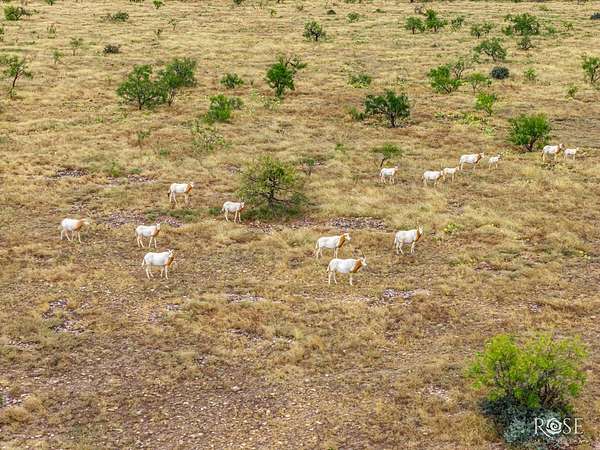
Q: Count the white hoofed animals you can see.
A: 15